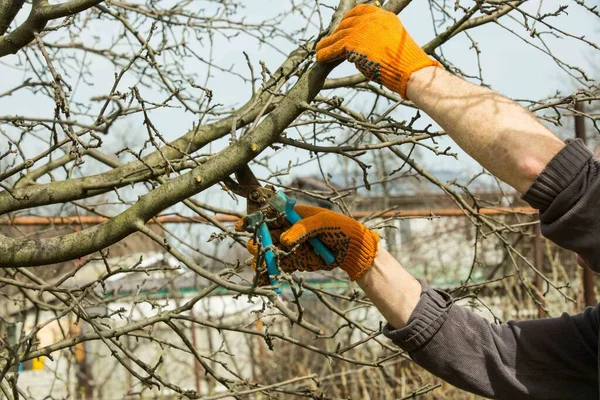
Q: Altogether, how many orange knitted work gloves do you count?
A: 2